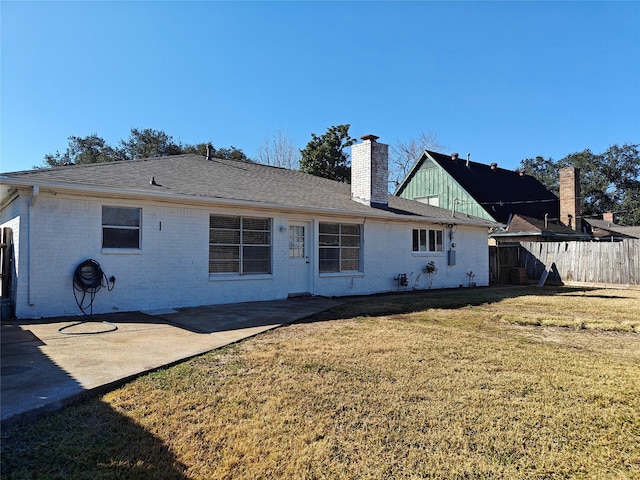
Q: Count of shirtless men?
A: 0